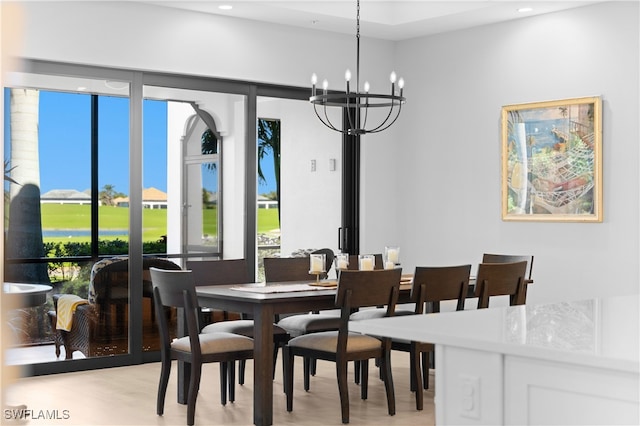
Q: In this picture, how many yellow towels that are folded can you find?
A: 1